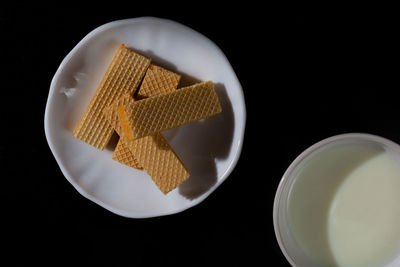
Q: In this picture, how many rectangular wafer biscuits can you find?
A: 4